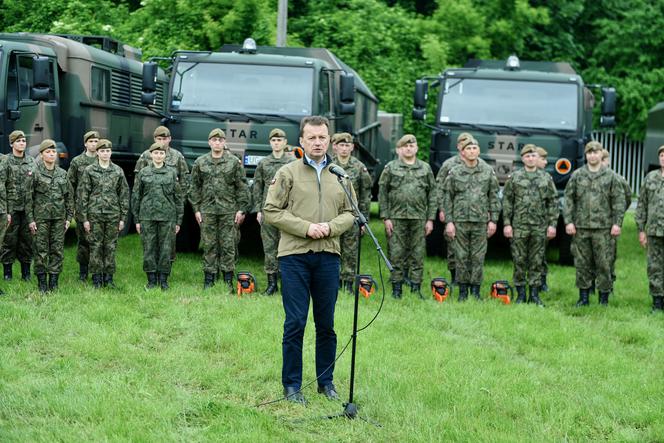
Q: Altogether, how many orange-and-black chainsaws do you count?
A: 4